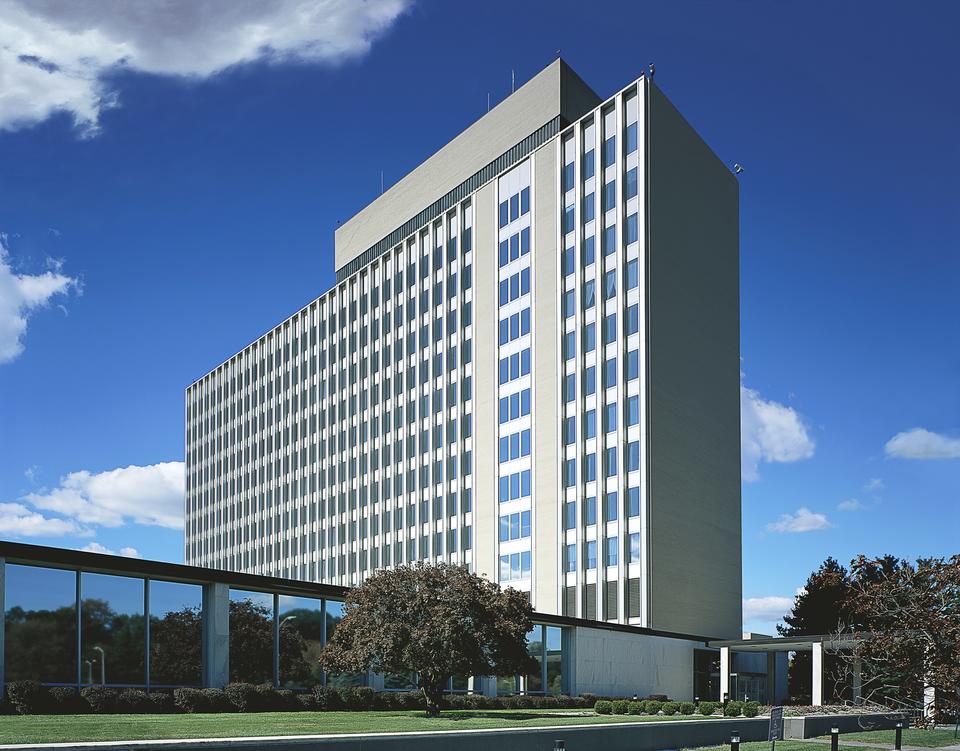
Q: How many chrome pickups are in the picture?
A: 0